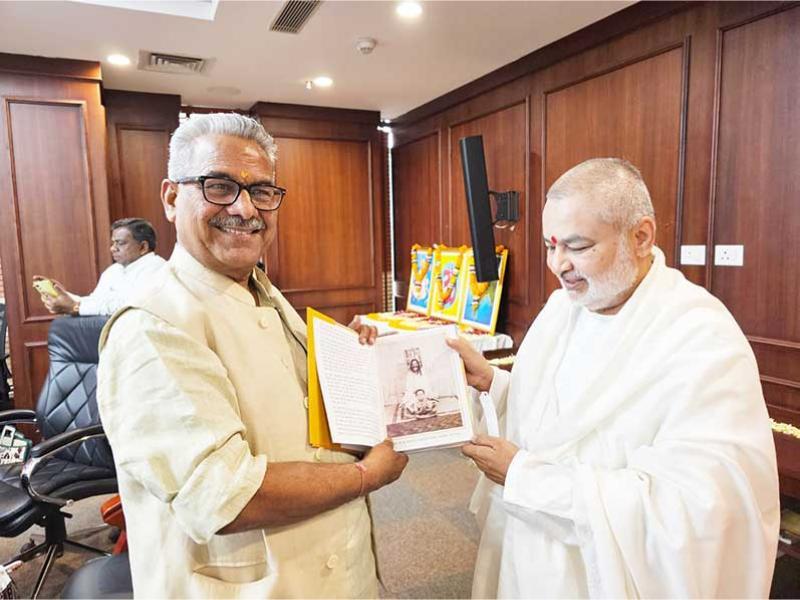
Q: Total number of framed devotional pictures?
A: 3